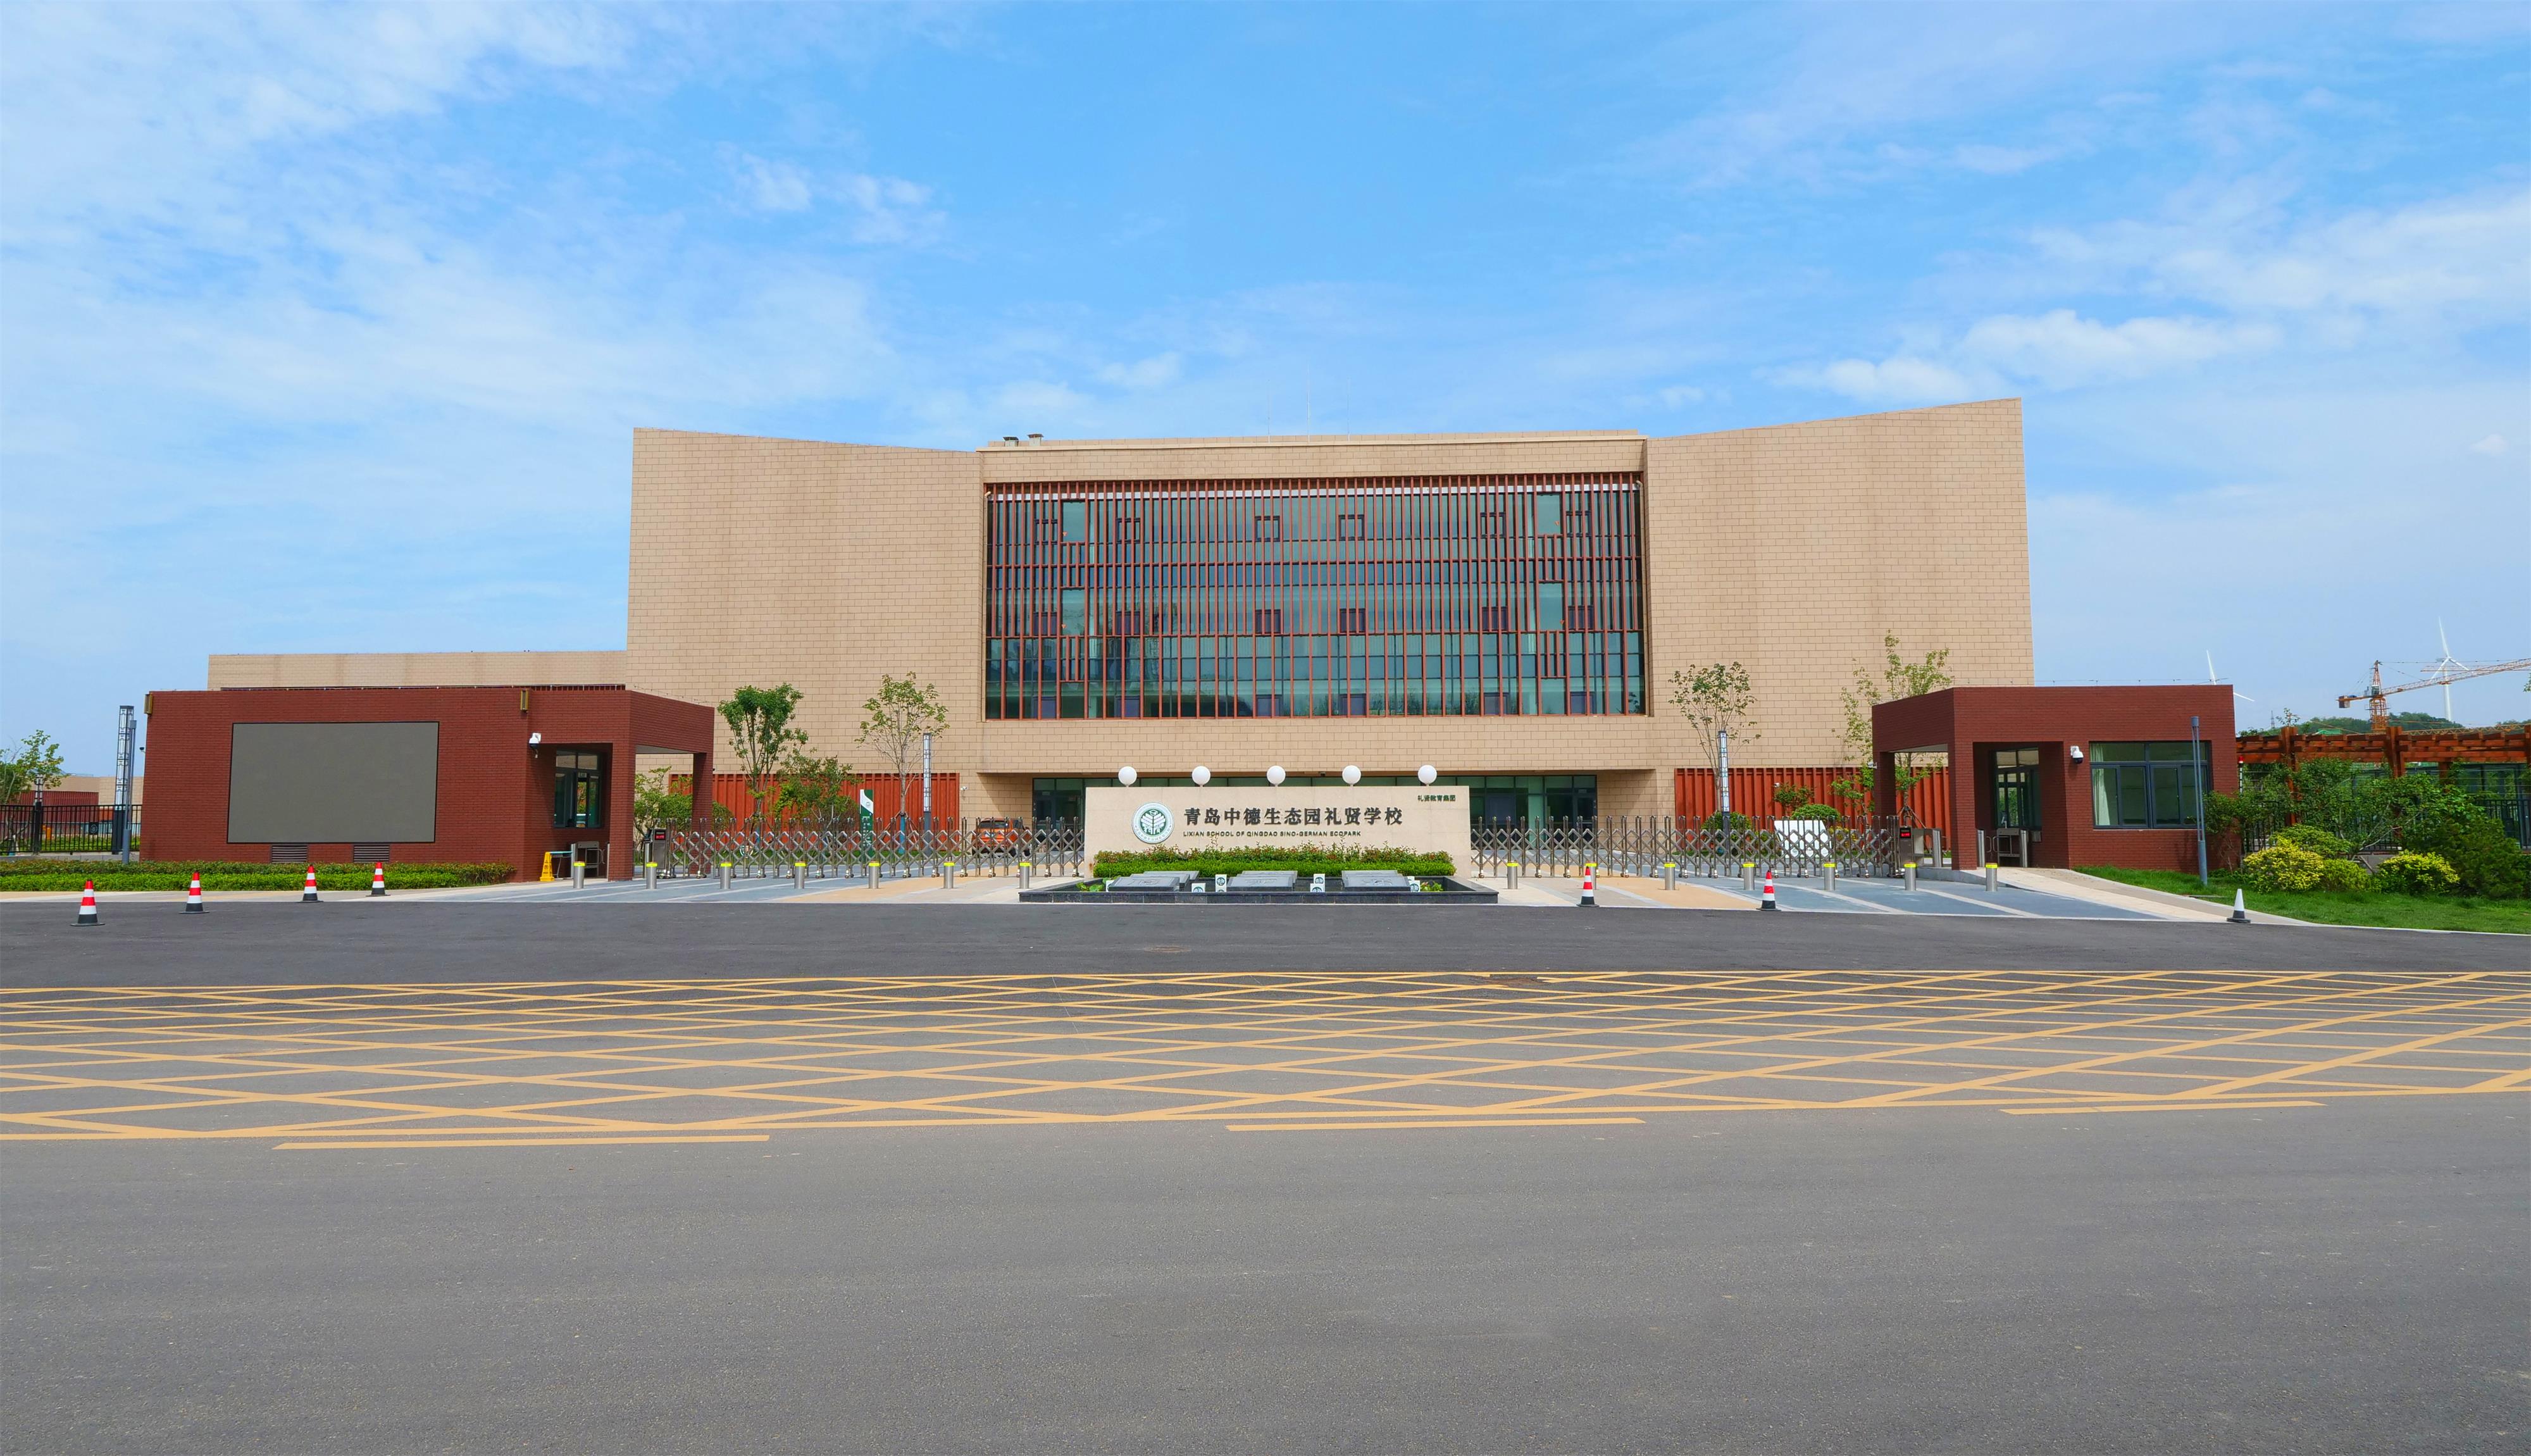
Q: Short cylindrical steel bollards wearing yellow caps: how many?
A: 14